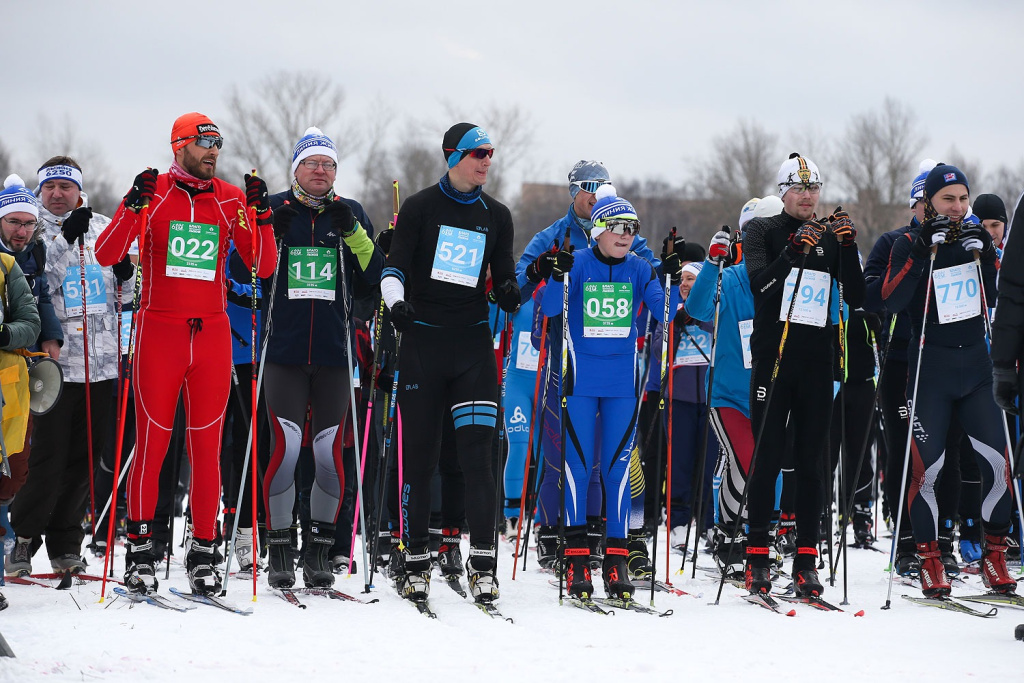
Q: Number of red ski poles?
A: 6